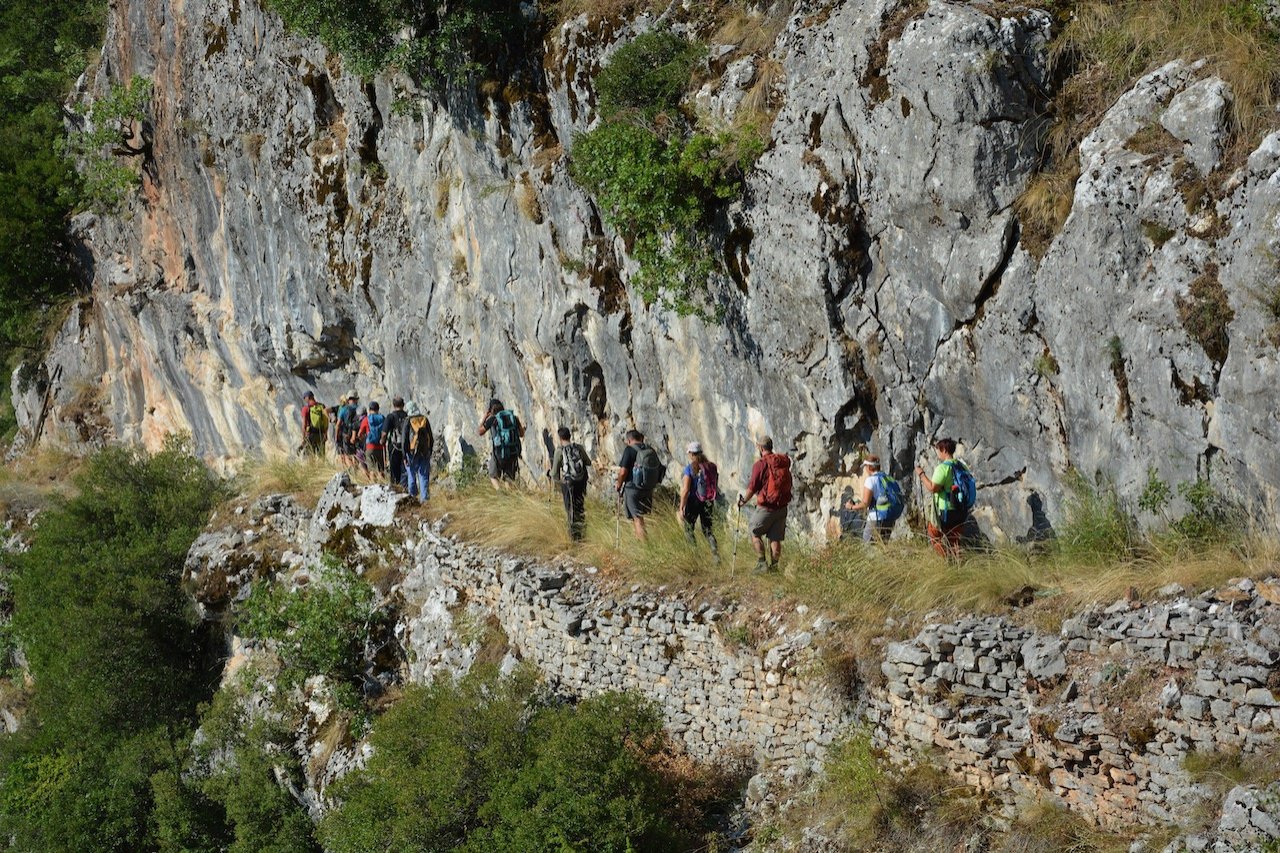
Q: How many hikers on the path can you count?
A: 14